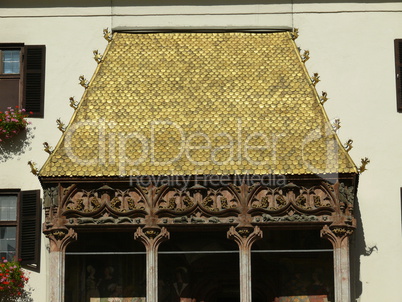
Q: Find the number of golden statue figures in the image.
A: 14